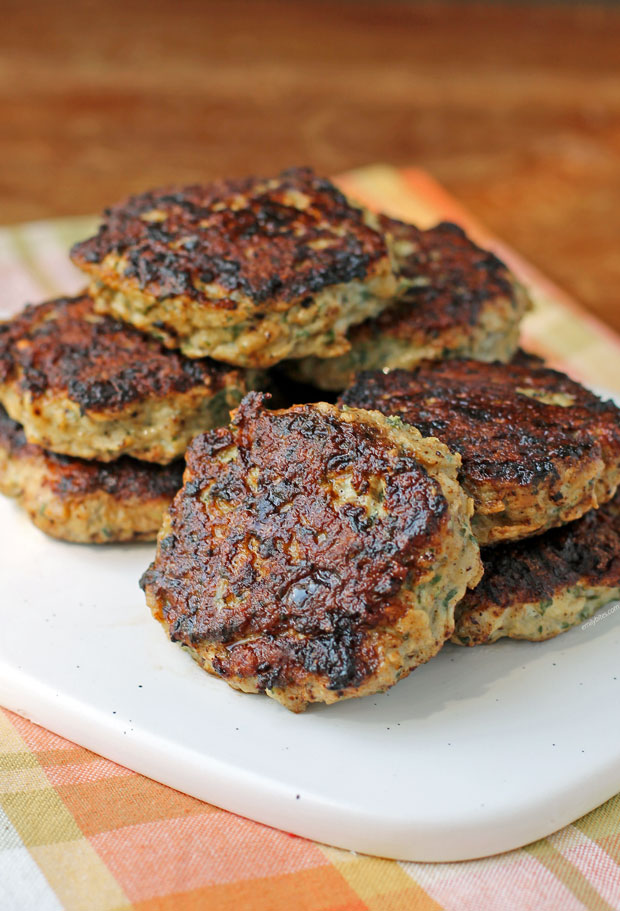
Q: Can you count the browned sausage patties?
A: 7